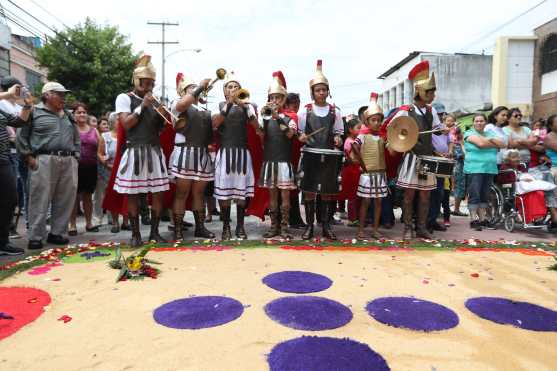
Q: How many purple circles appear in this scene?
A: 6